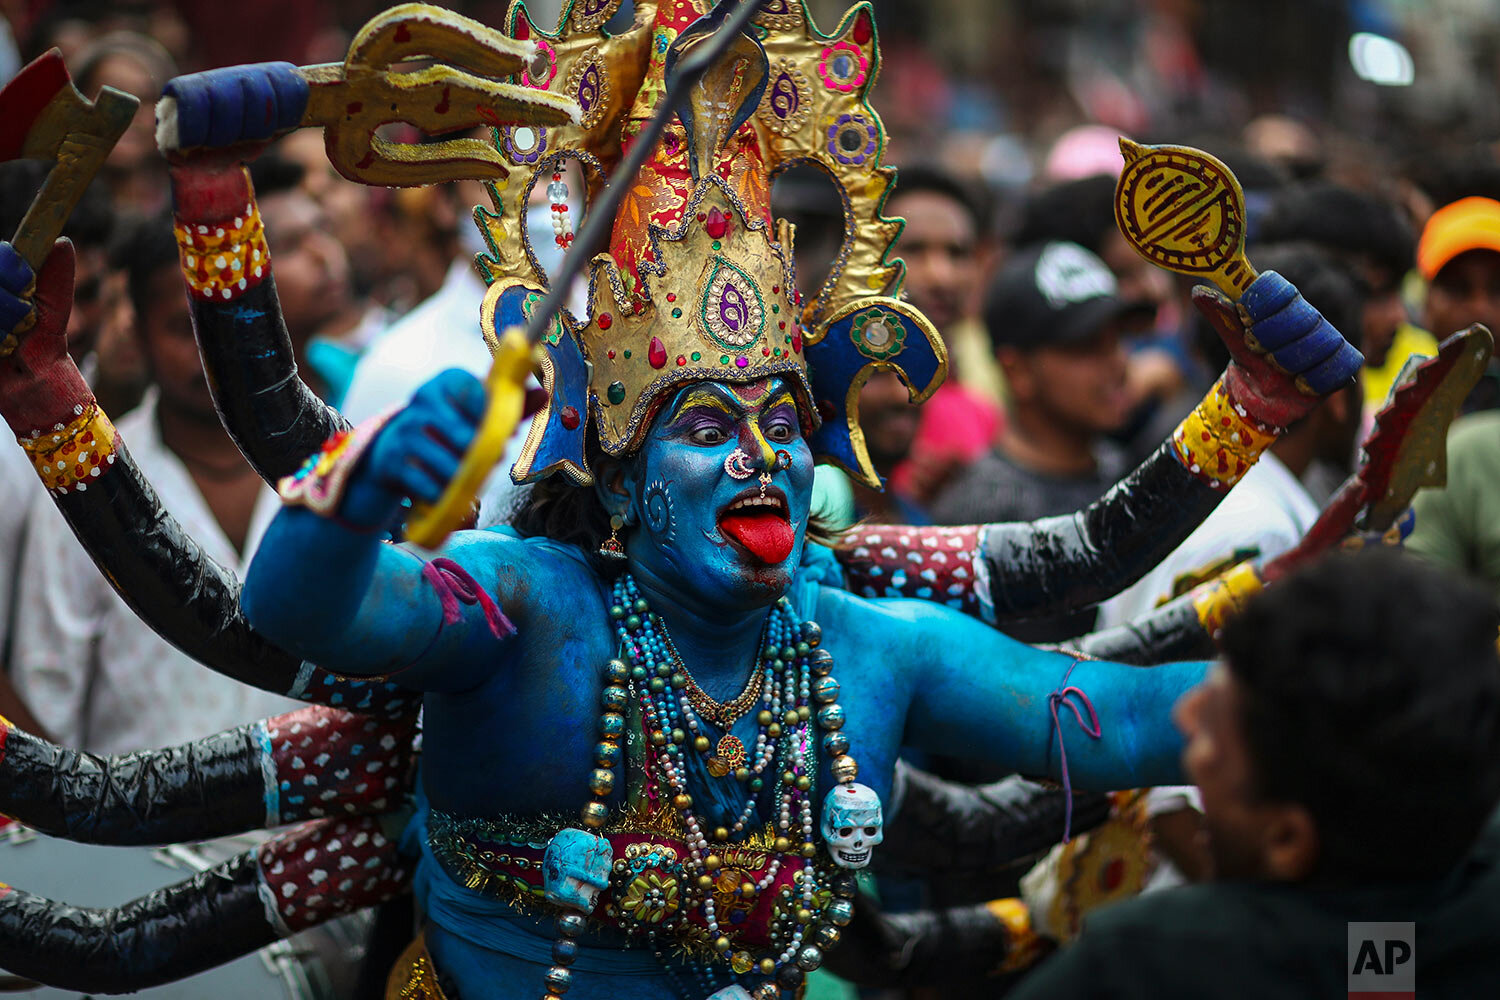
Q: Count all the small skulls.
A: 2